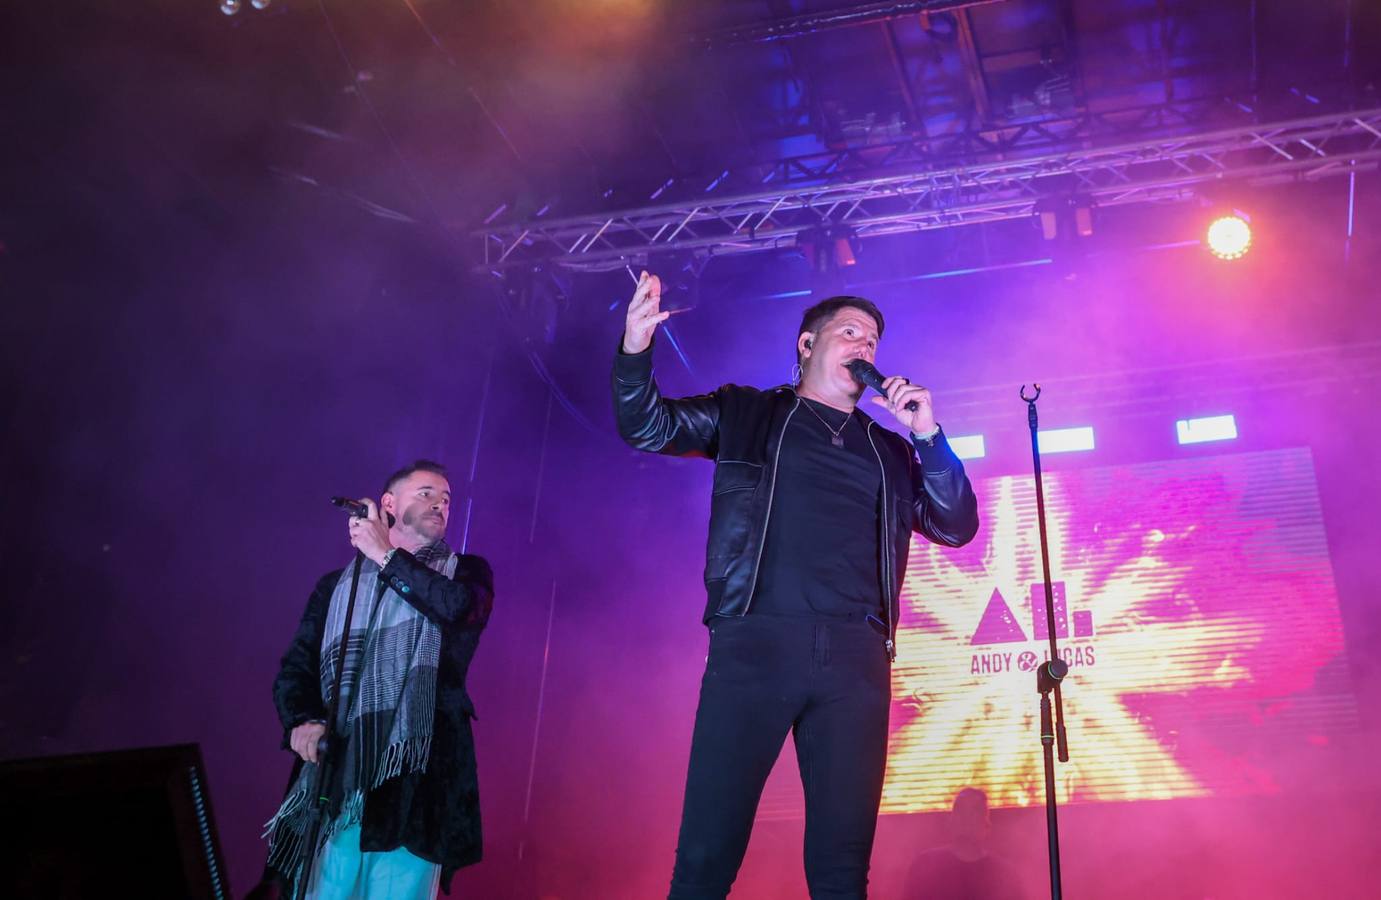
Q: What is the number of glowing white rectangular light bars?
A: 3